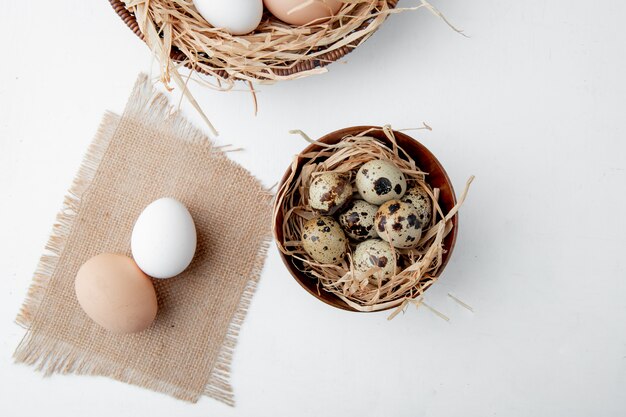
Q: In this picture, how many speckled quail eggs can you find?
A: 7